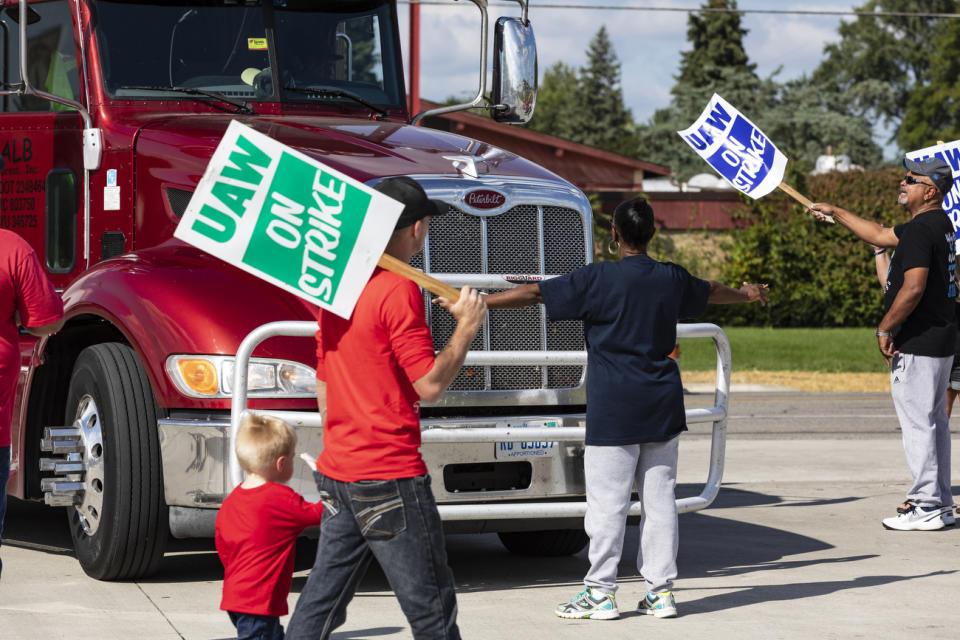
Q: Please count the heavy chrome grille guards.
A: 1